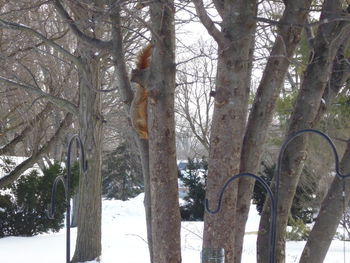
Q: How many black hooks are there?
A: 4